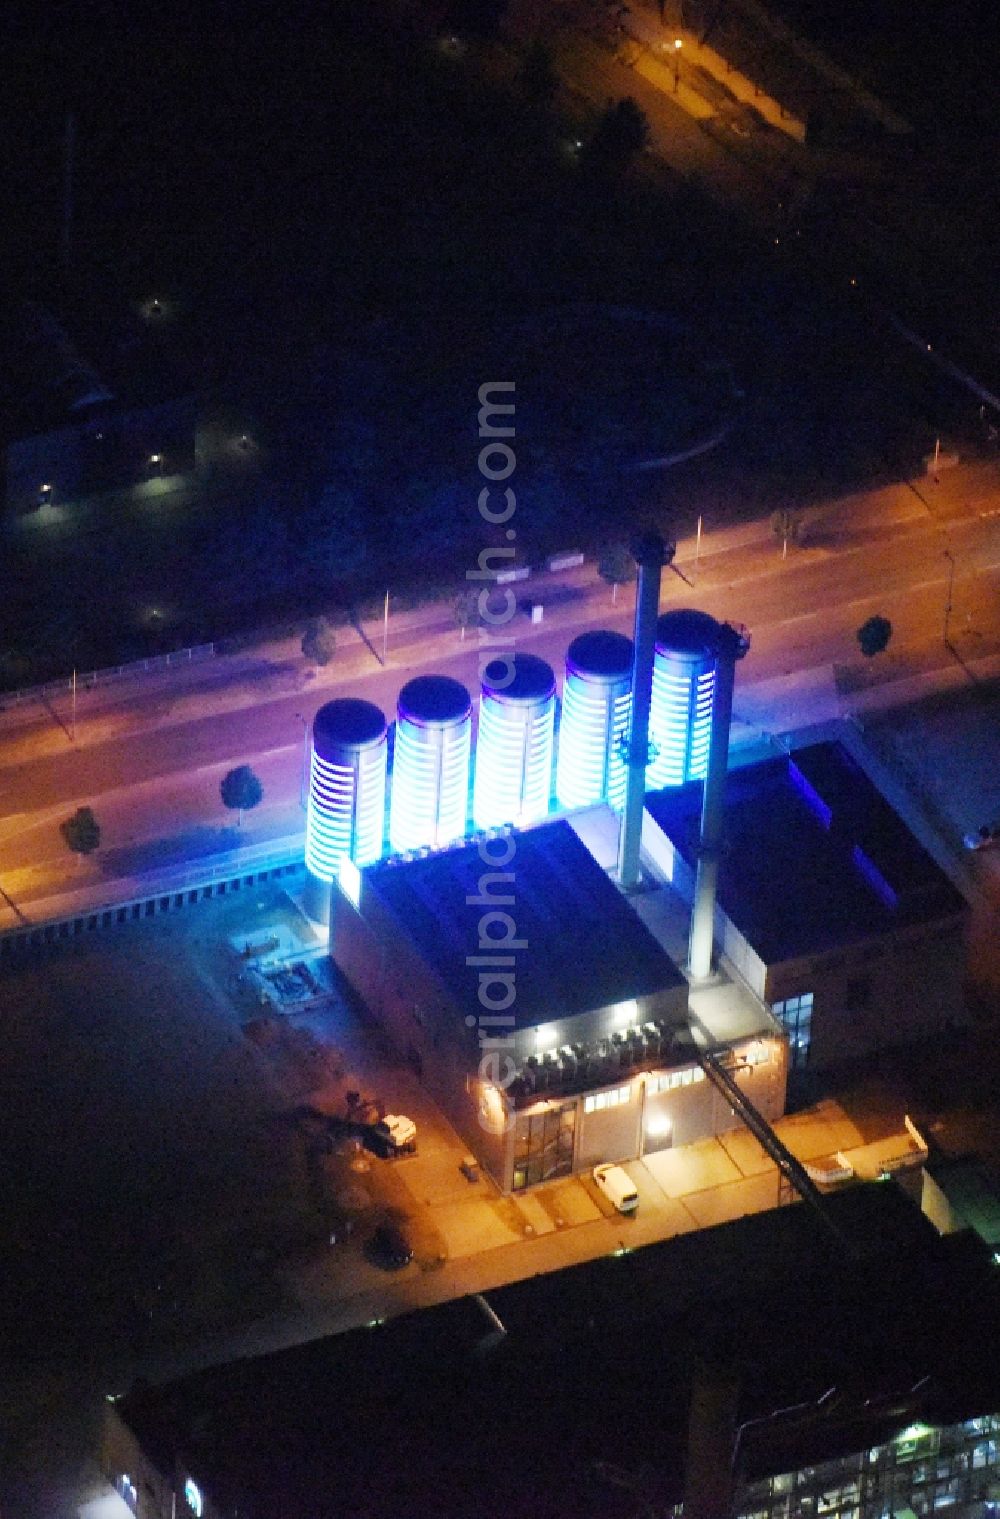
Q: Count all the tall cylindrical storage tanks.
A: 5